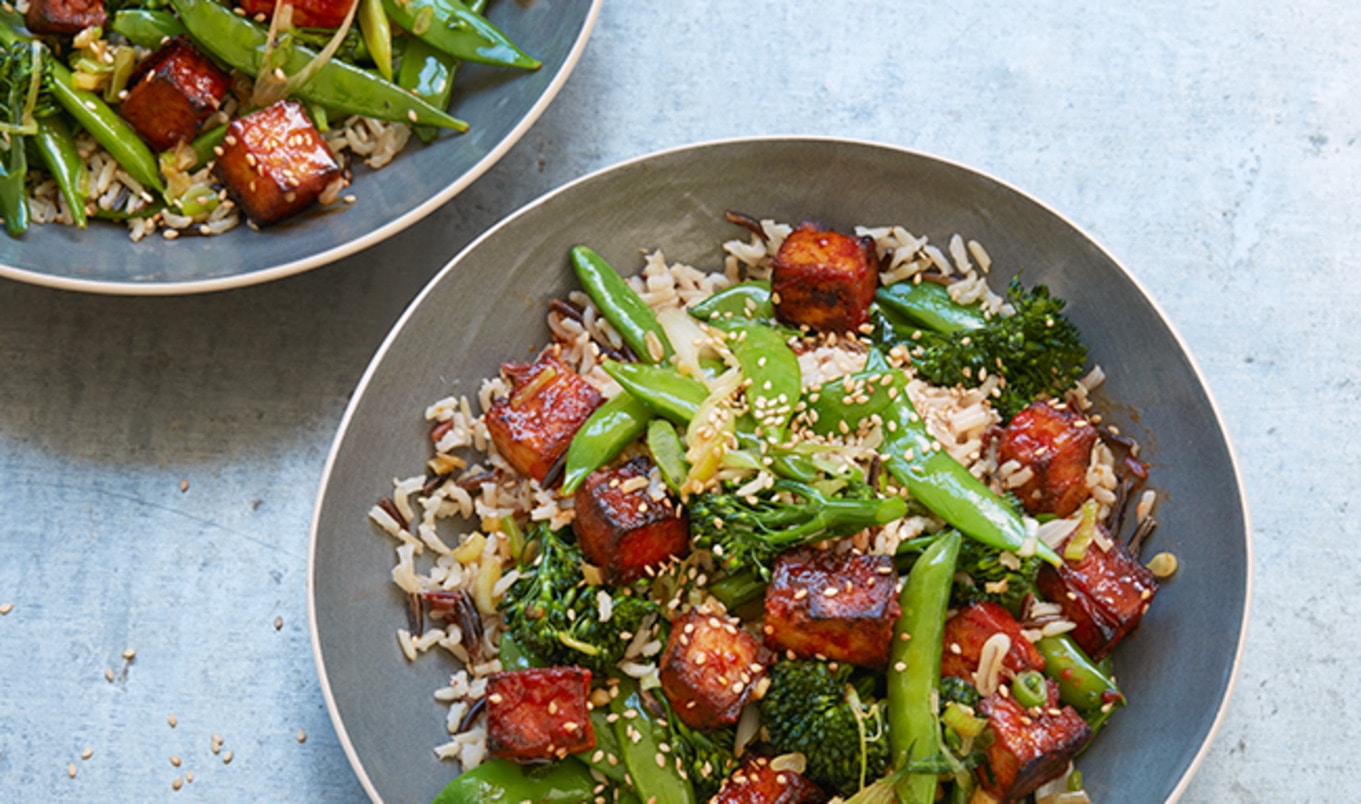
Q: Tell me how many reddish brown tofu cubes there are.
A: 15